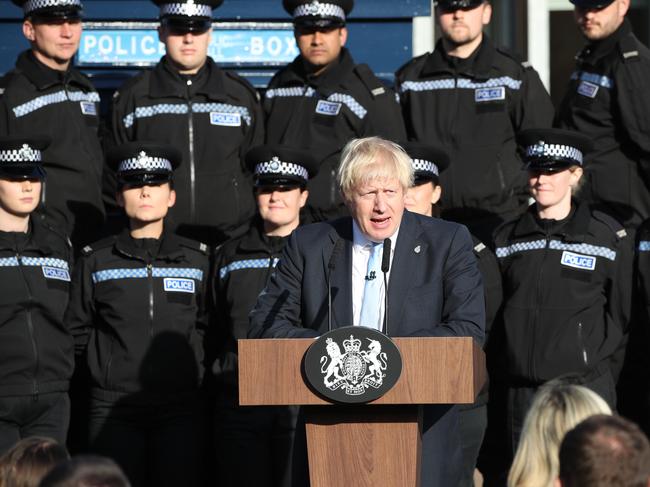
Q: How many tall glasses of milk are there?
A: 0